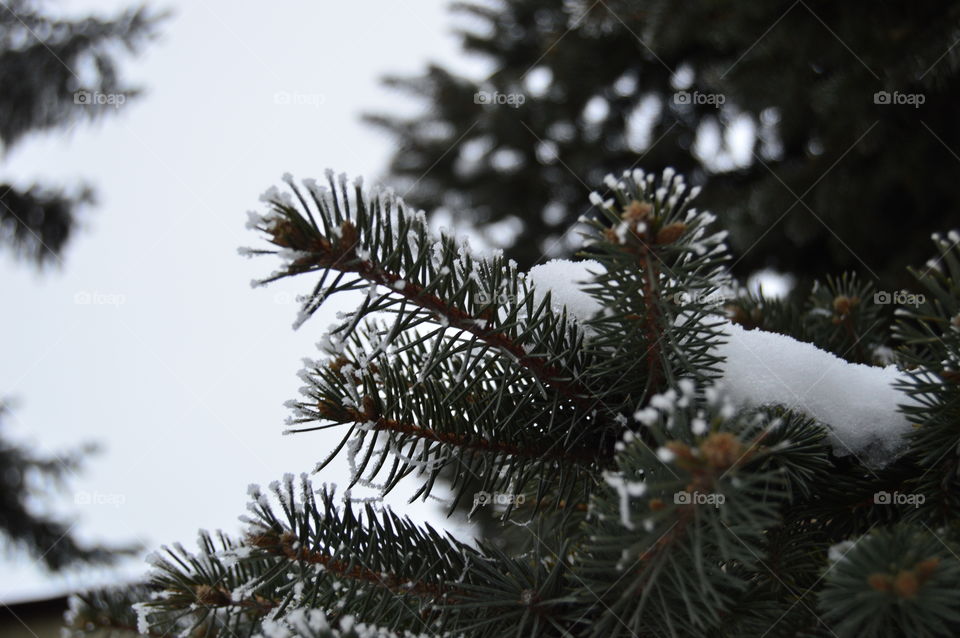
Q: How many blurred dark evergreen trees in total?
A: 2